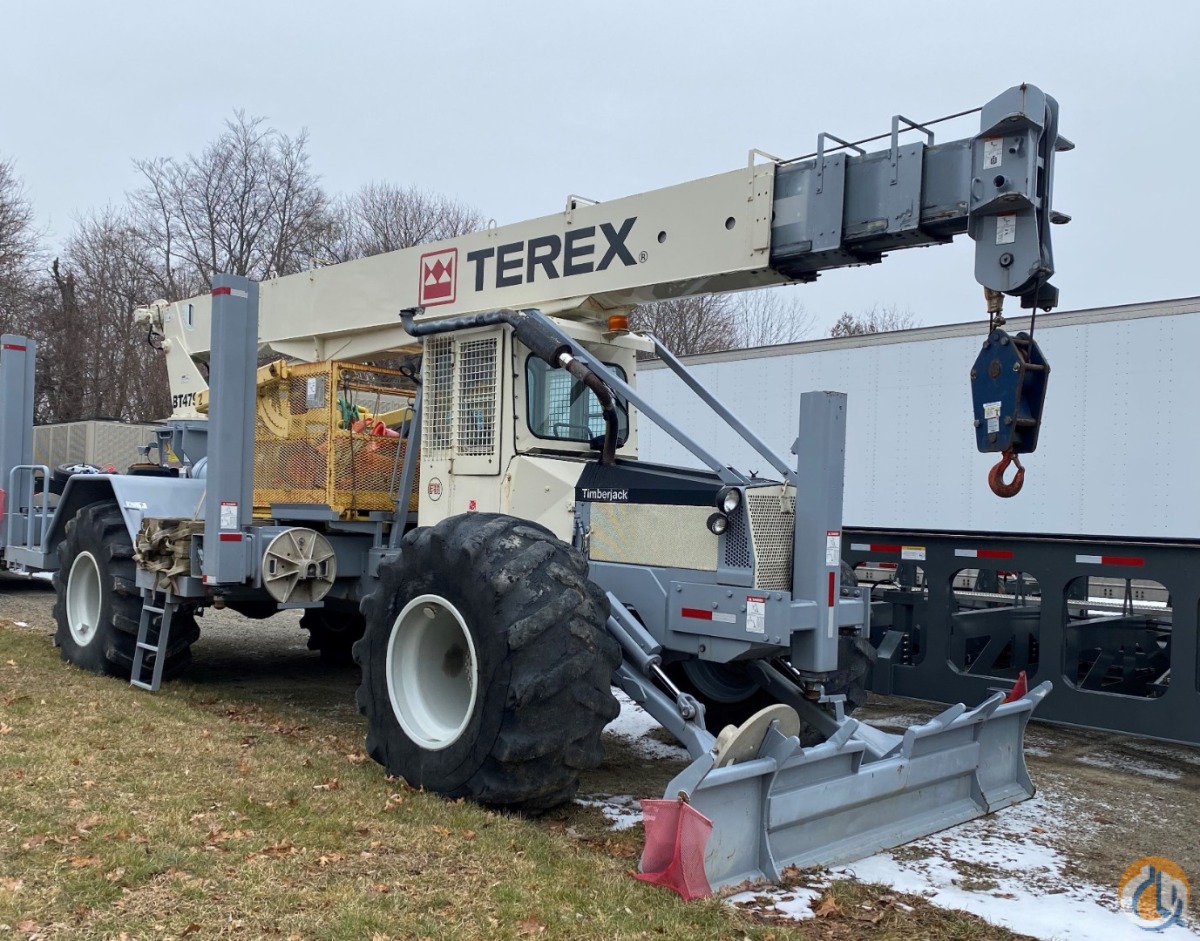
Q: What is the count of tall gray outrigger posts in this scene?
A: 3